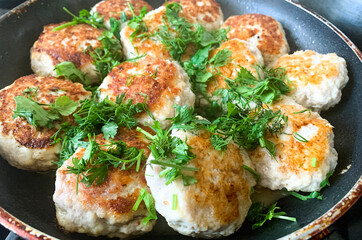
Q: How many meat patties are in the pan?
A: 12